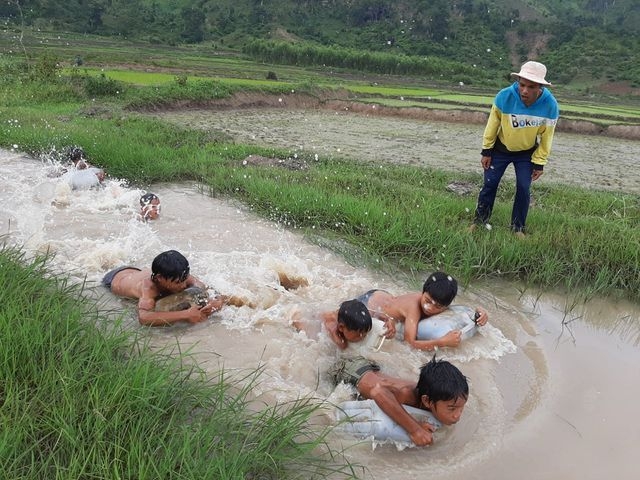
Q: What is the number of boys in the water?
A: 6